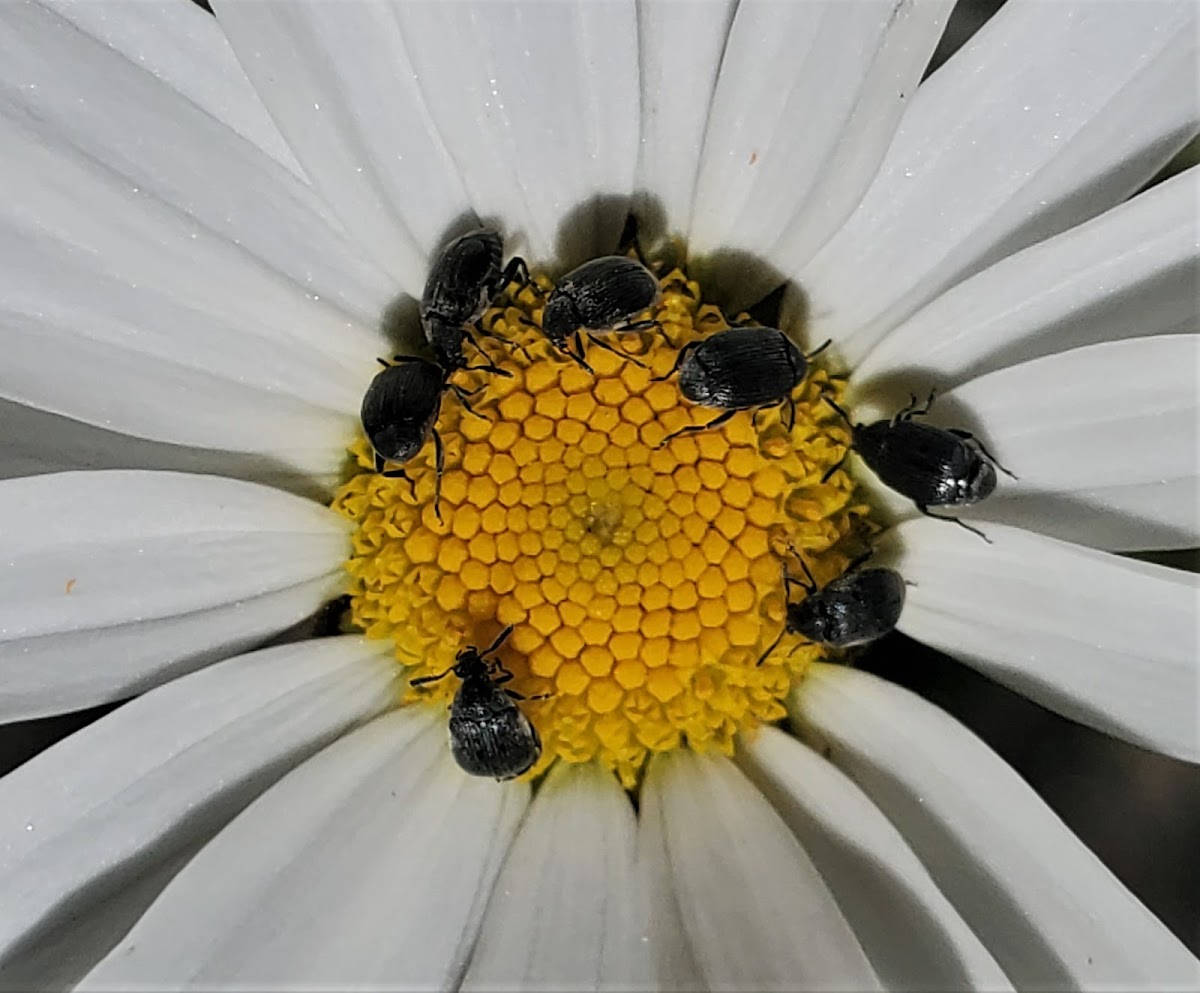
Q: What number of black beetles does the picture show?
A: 7